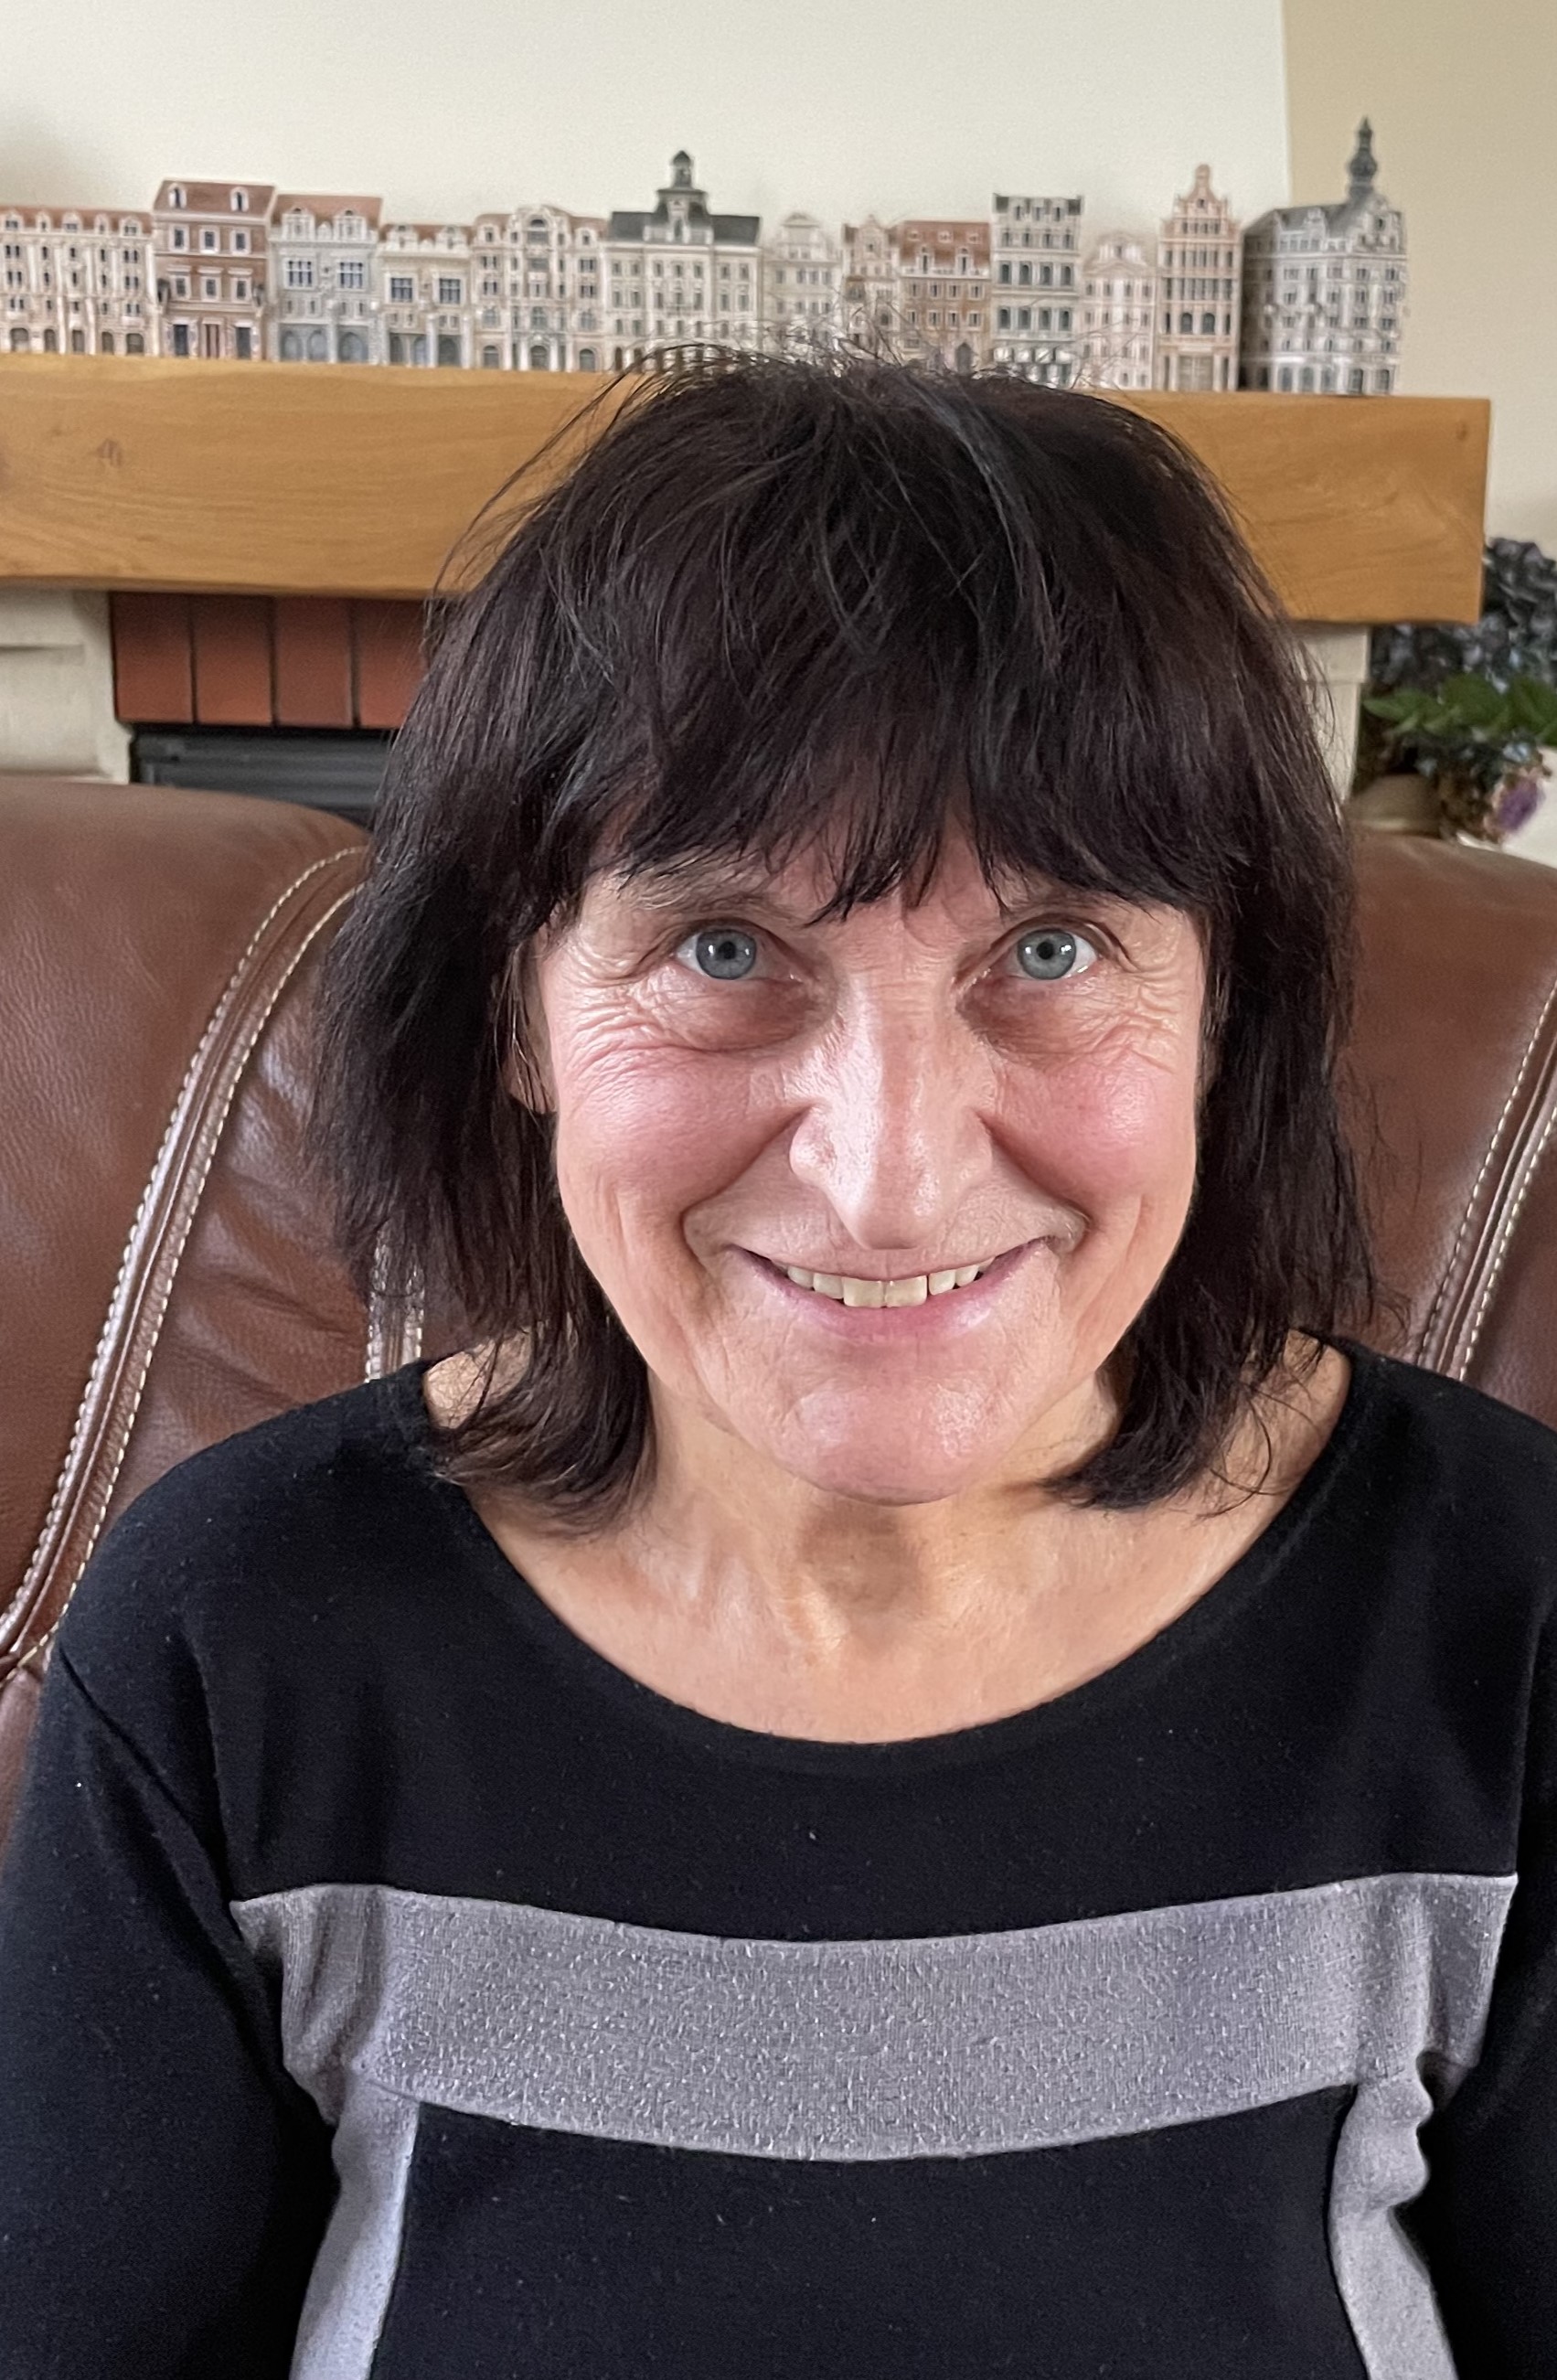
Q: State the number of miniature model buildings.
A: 13